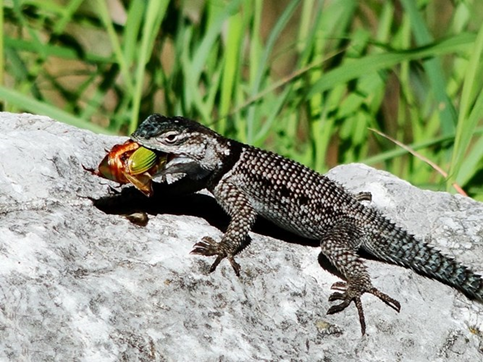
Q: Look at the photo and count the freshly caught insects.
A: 1